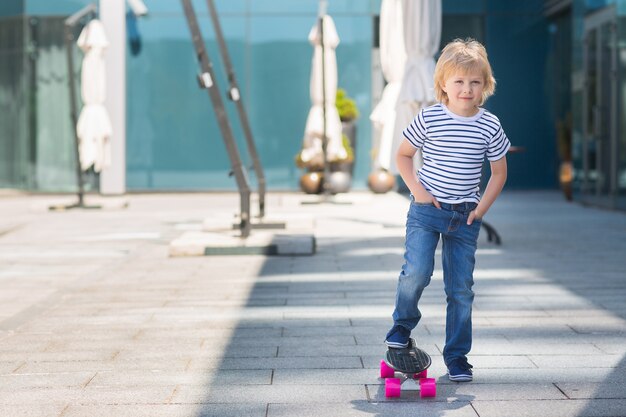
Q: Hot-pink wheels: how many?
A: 4